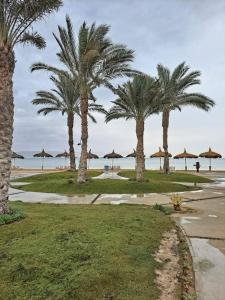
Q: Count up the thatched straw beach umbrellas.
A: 9